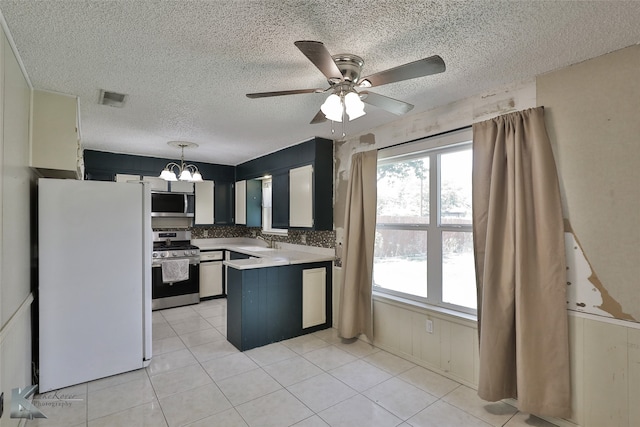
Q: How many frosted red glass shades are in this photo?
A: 0